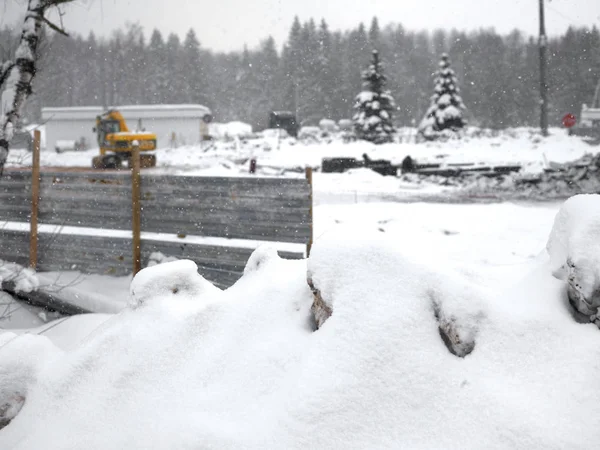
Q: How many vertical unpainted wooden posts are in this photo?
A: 3